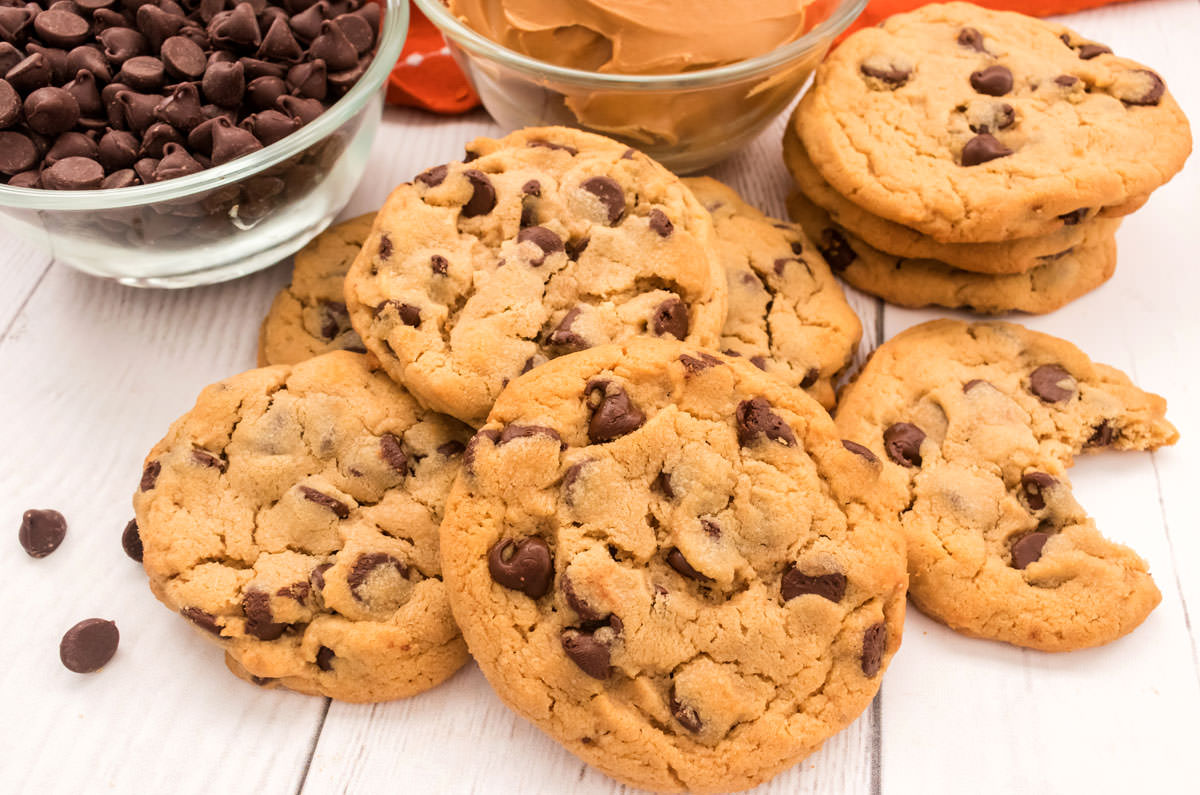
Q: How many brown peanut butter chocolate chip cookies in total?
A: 9